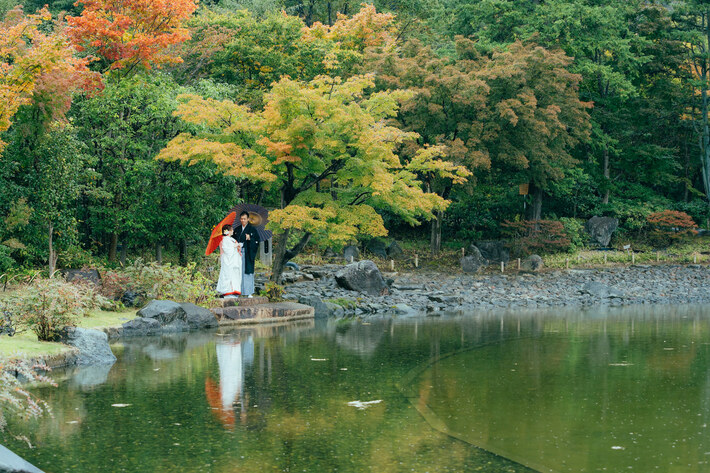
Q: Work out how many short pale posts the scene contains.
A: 12